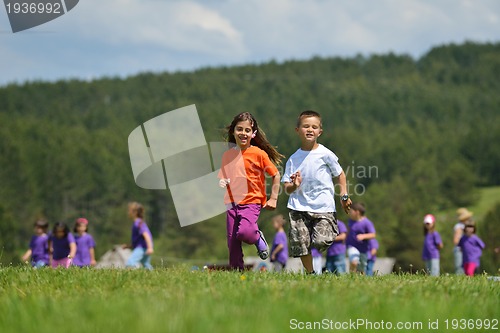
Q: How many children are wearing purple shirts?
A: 11